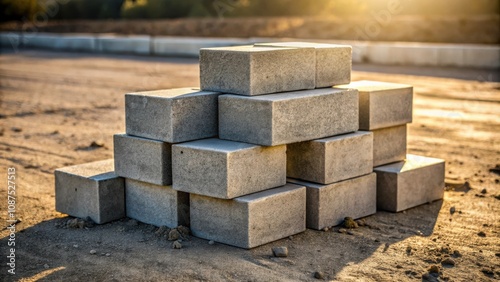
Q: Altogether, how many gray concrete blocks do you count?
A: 14